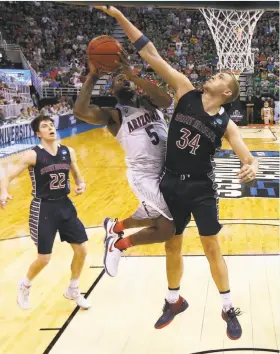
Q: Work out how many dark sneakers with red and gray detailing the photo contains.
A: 2